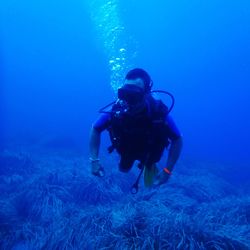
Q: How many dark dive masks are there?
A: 1